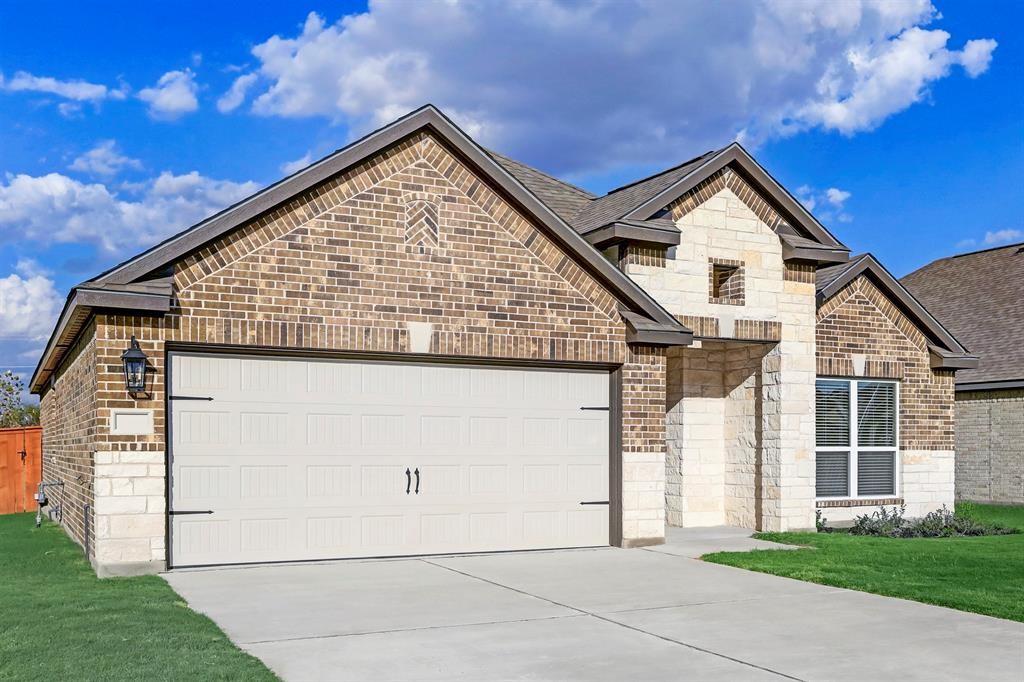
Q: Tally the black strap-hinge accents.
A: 4